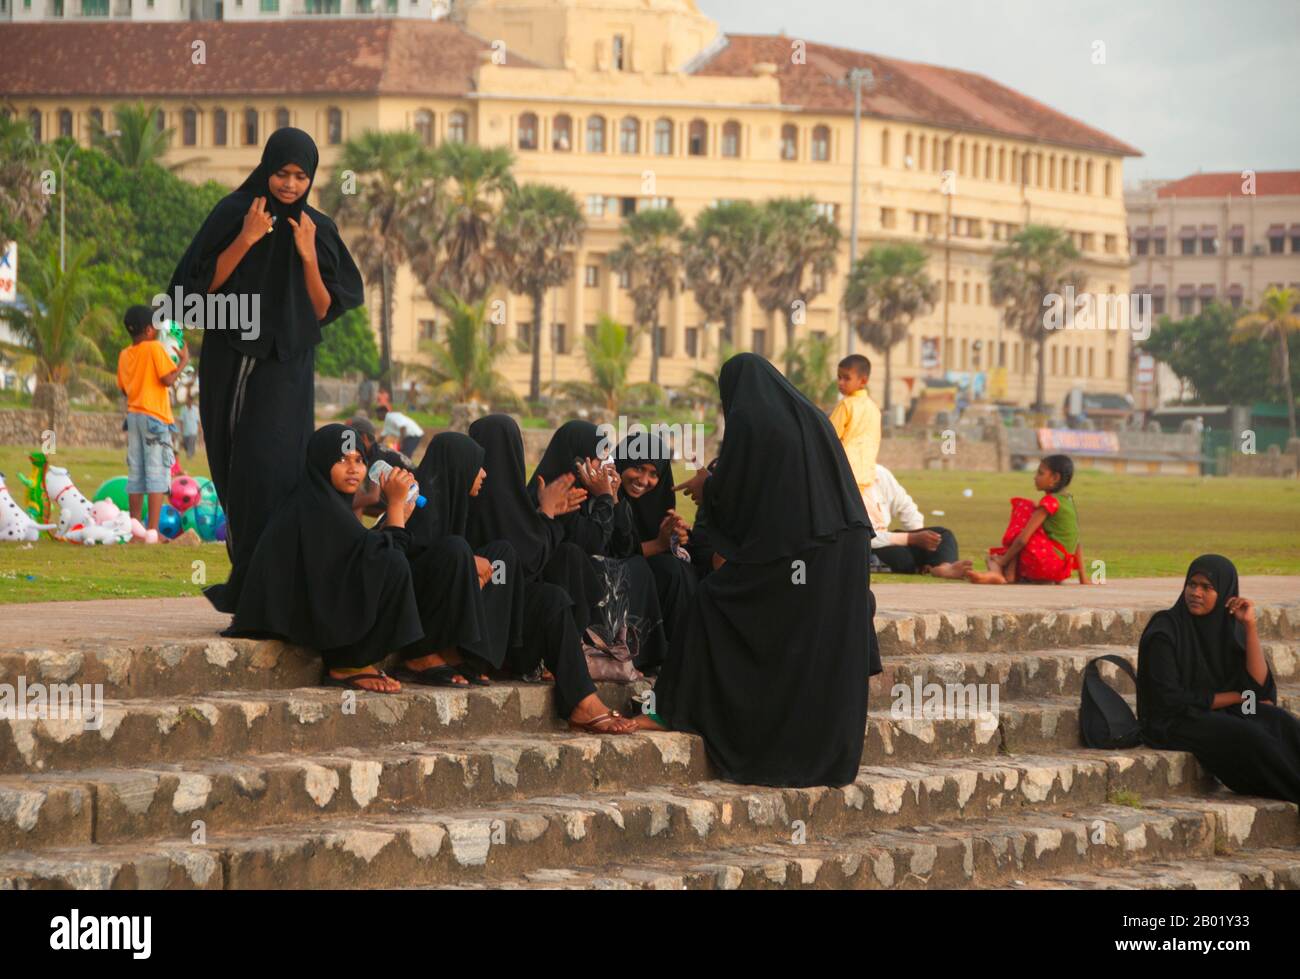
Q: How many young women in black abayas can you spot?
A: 8